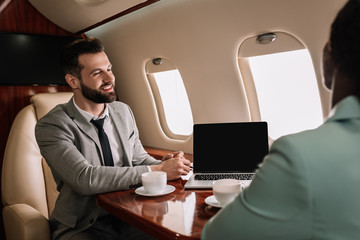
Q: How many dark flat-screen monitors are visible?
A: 1